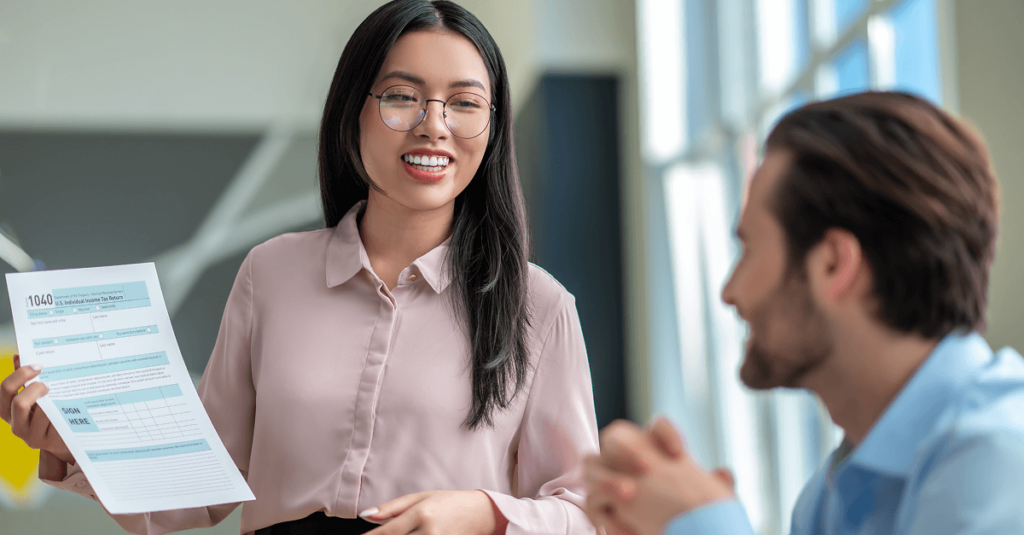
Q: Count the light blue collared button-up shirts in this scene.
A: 1